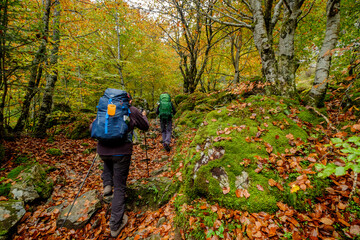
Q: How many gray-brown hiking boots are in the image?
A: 2